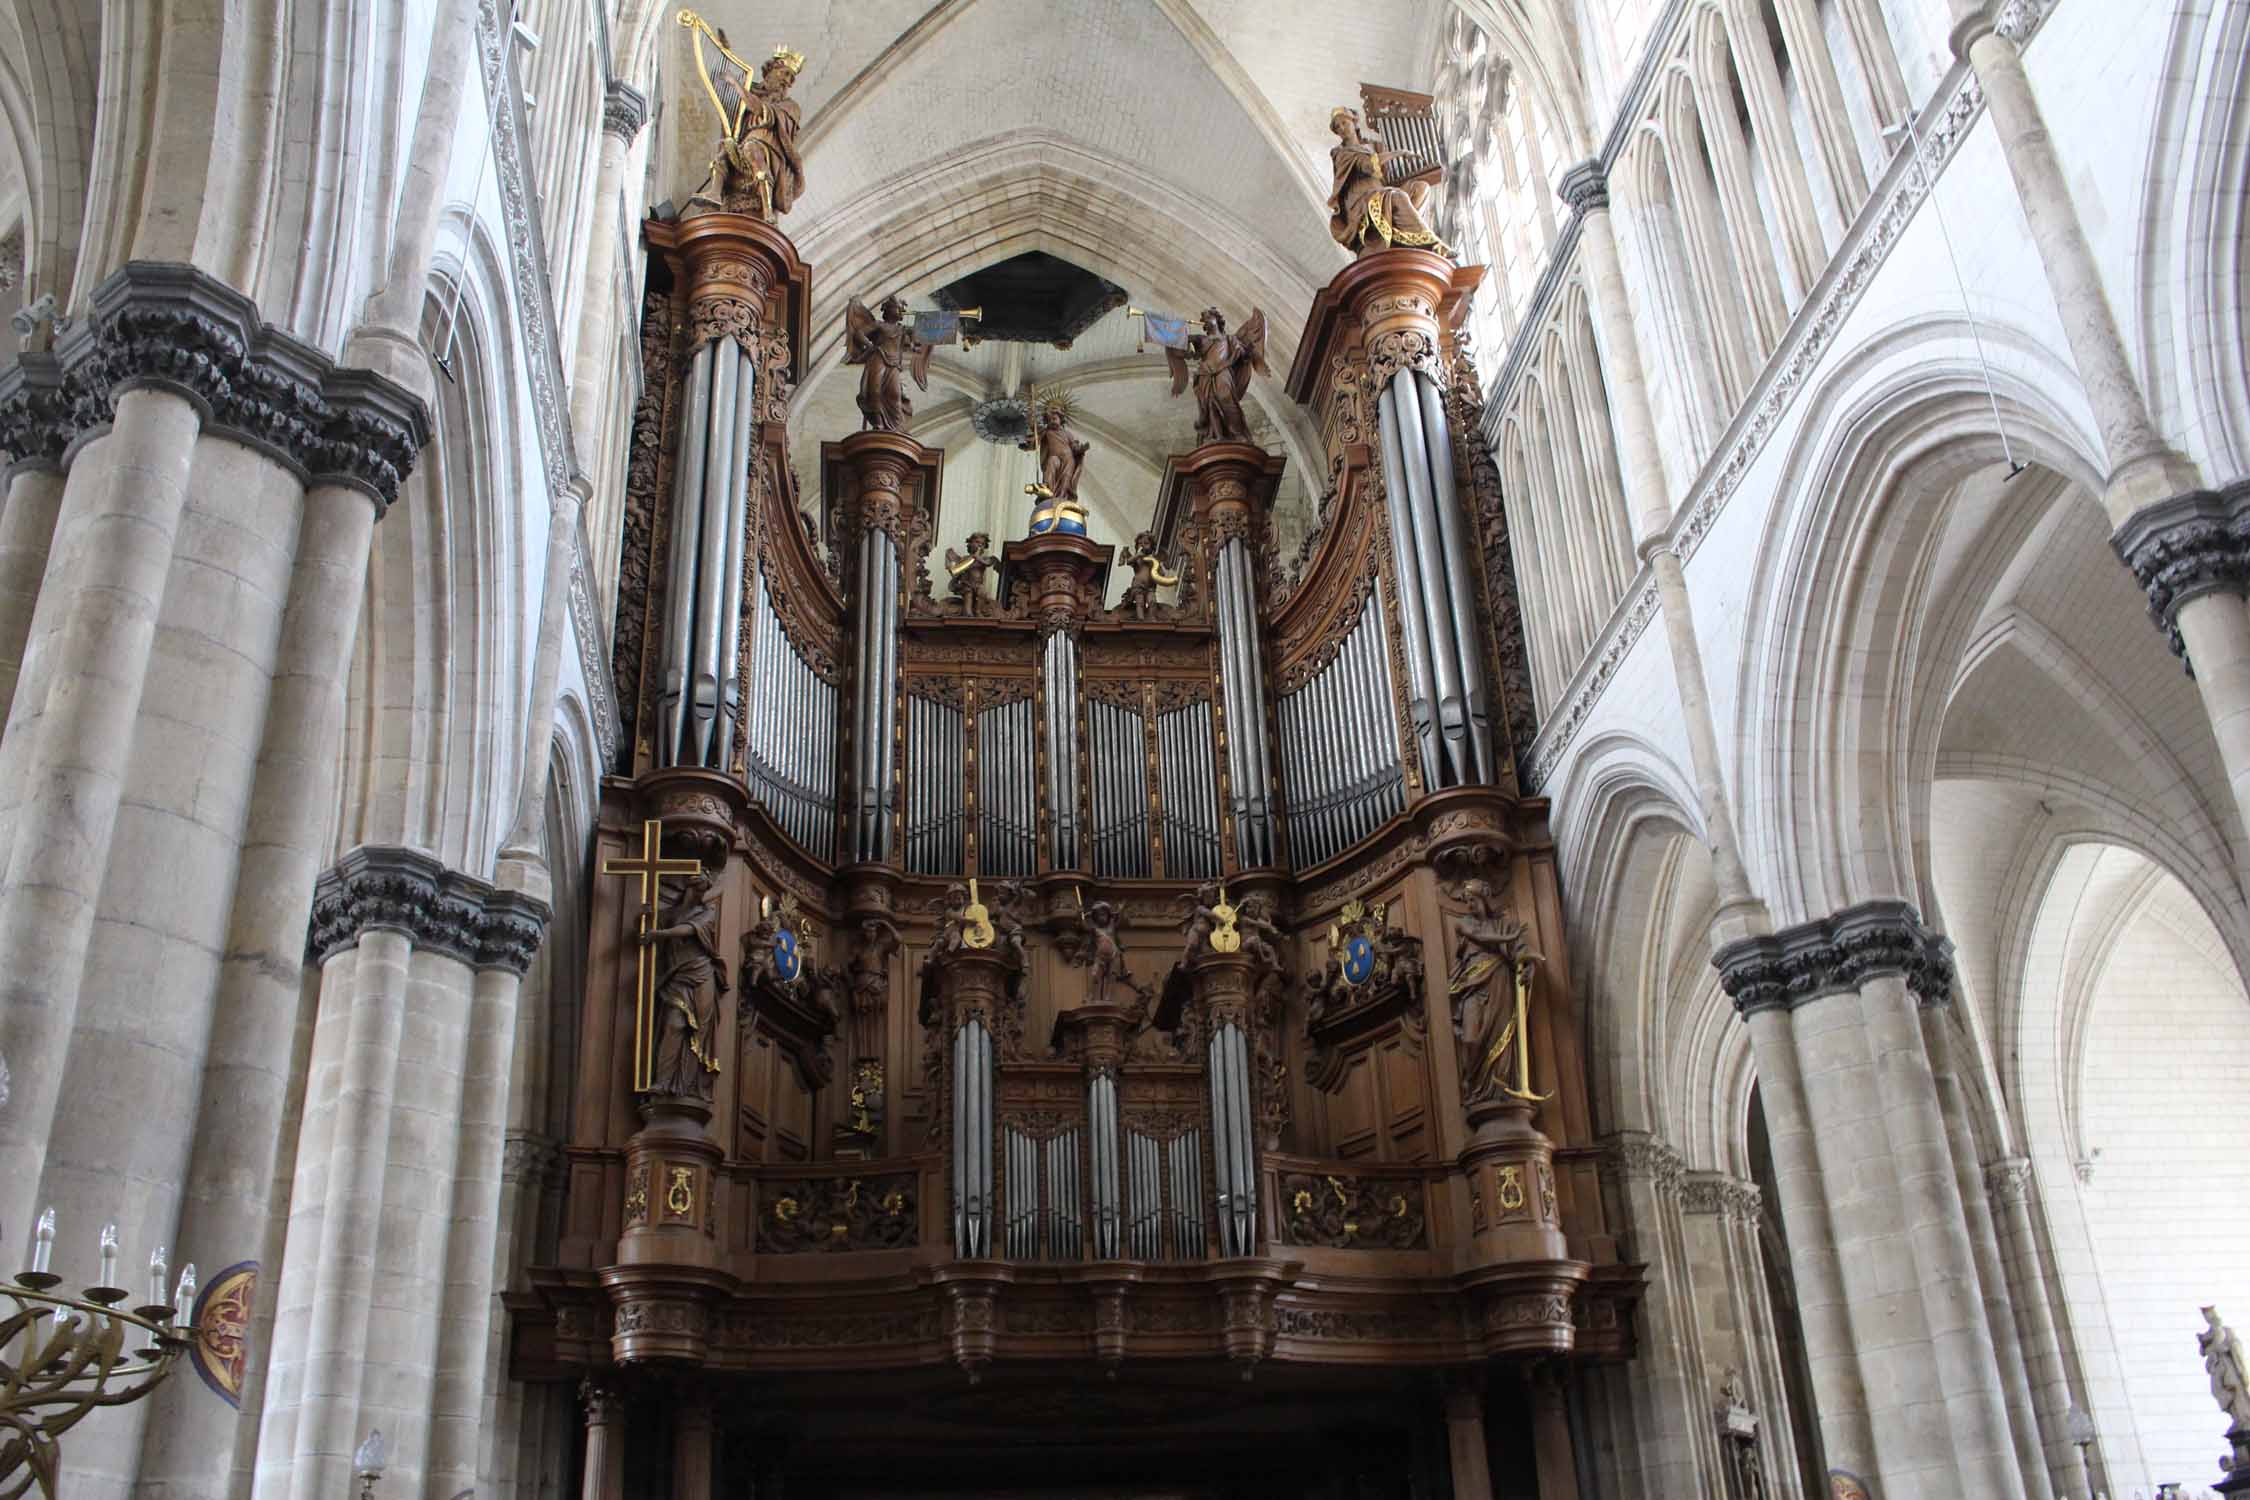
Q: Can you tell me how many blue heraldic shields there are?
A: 2